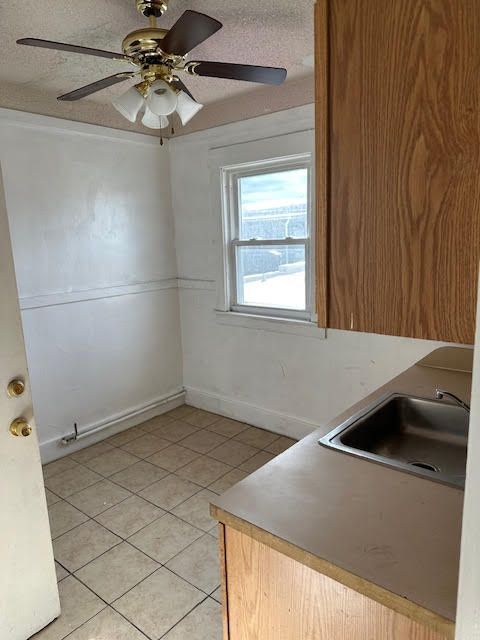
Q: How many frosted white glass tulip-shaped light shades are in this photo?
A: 4